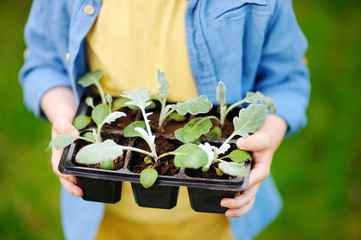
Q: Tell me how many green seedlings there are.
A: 6